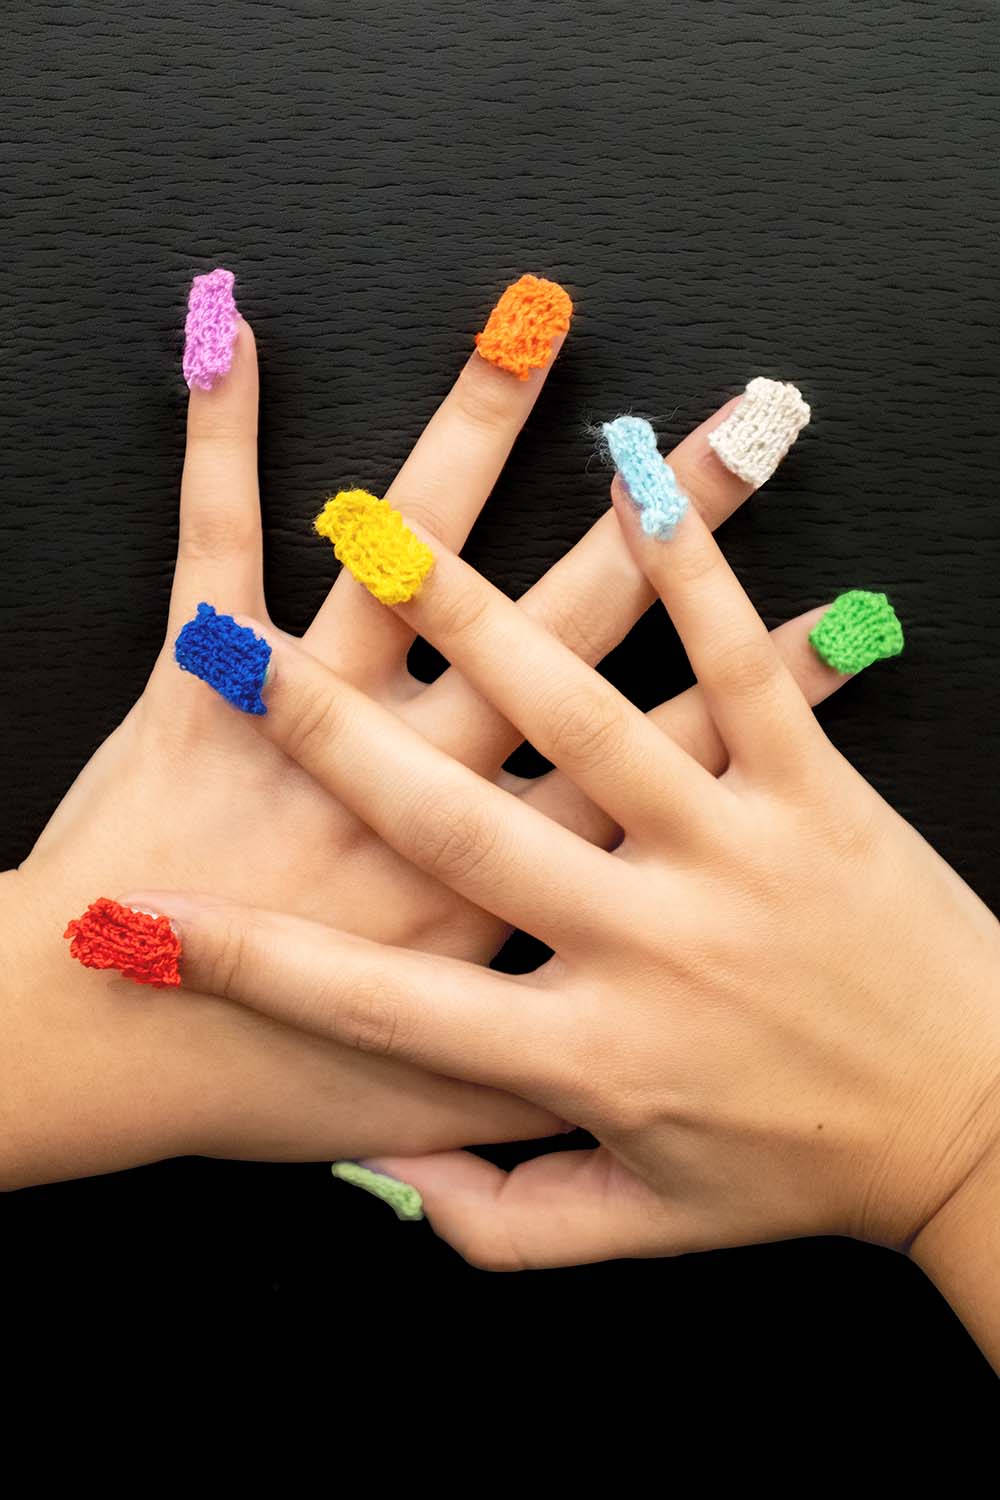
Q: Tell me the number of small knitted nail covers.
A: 9